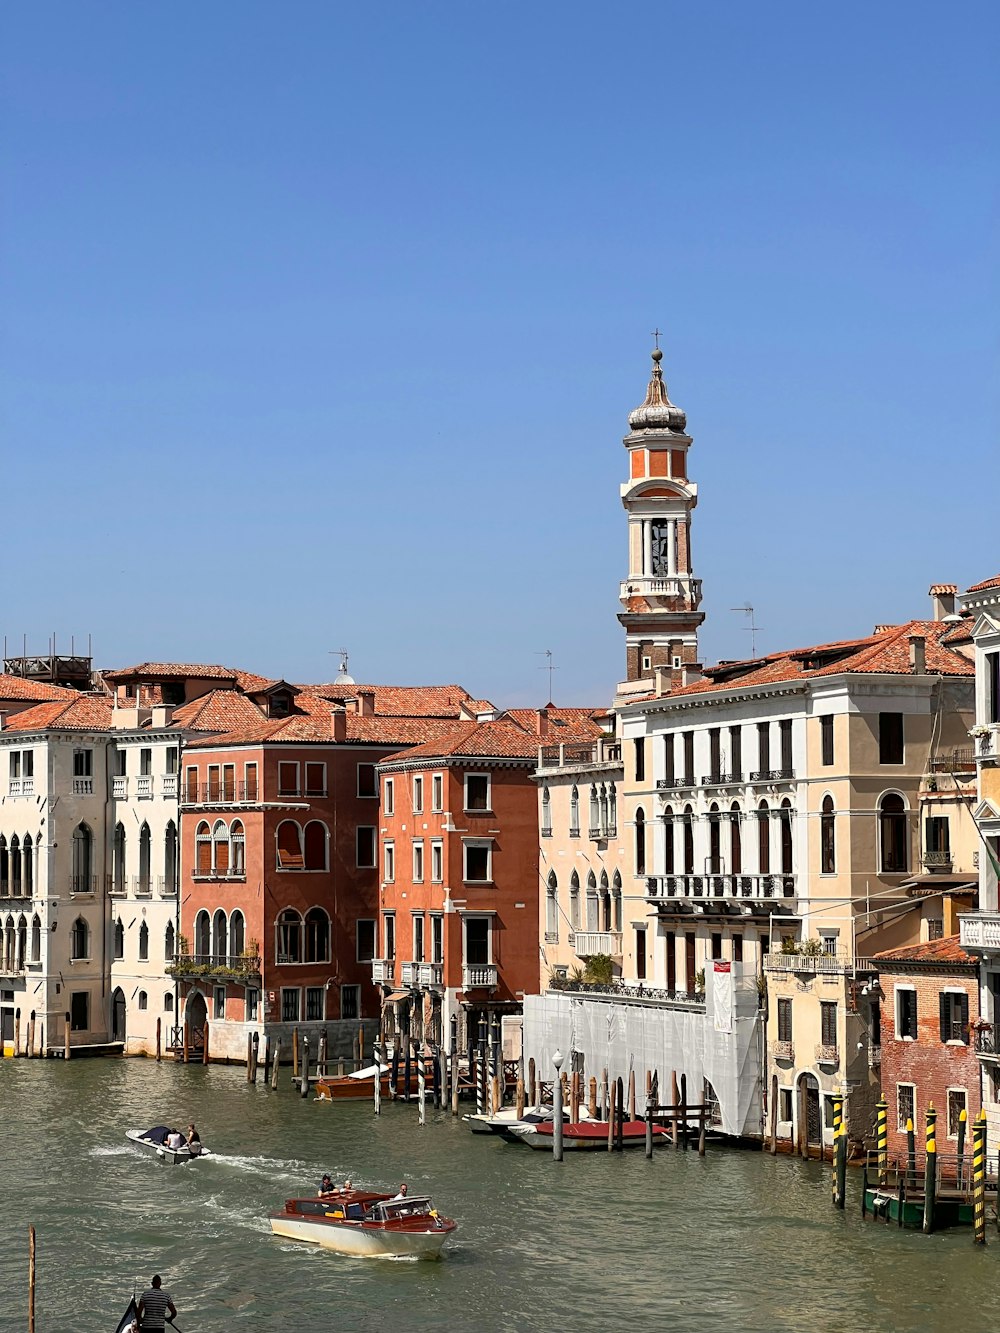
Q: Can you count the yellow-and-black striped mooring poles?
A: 4